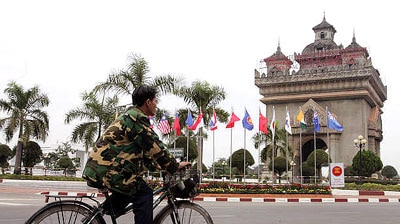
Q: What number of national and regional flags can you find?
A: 14